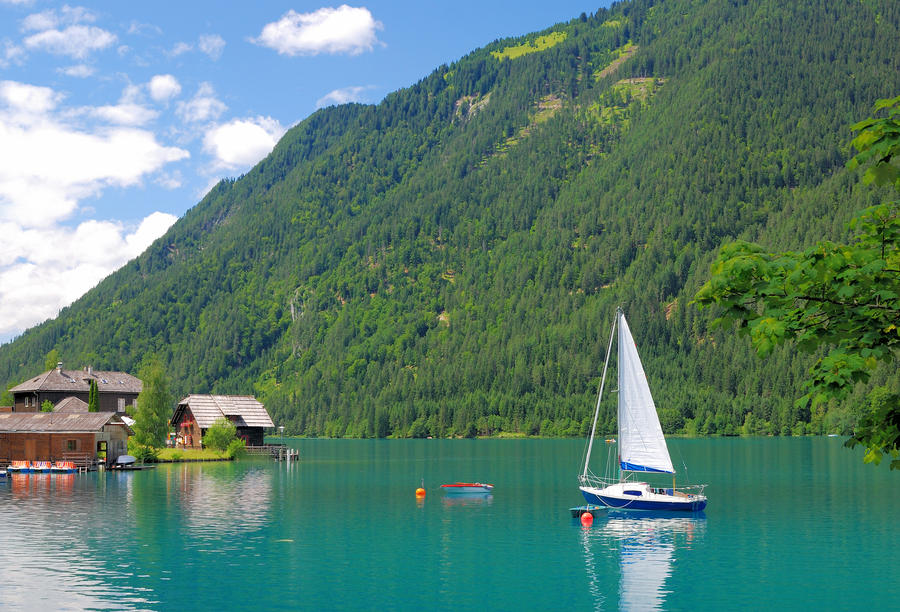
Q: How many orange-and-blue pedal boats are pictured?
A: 3